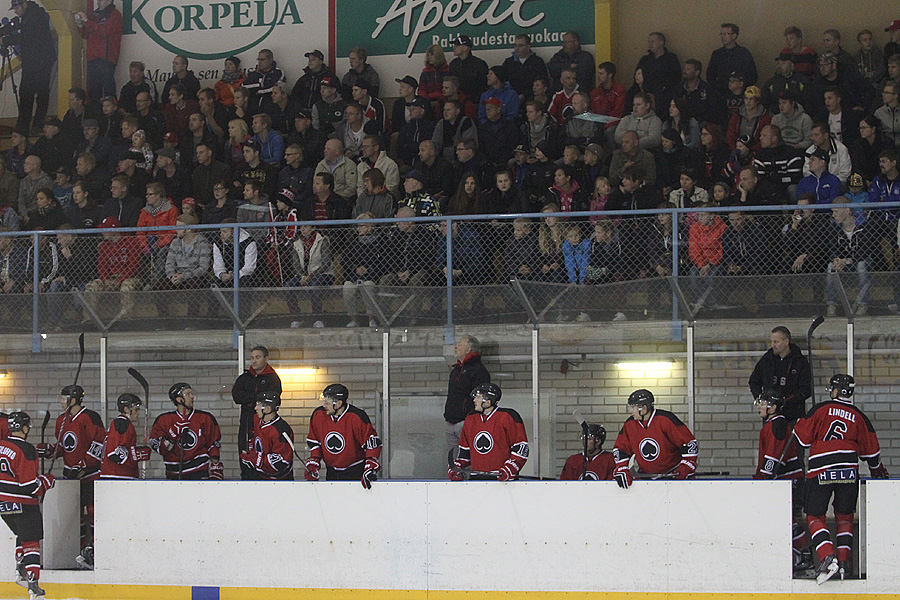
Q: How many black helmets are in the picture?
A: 11